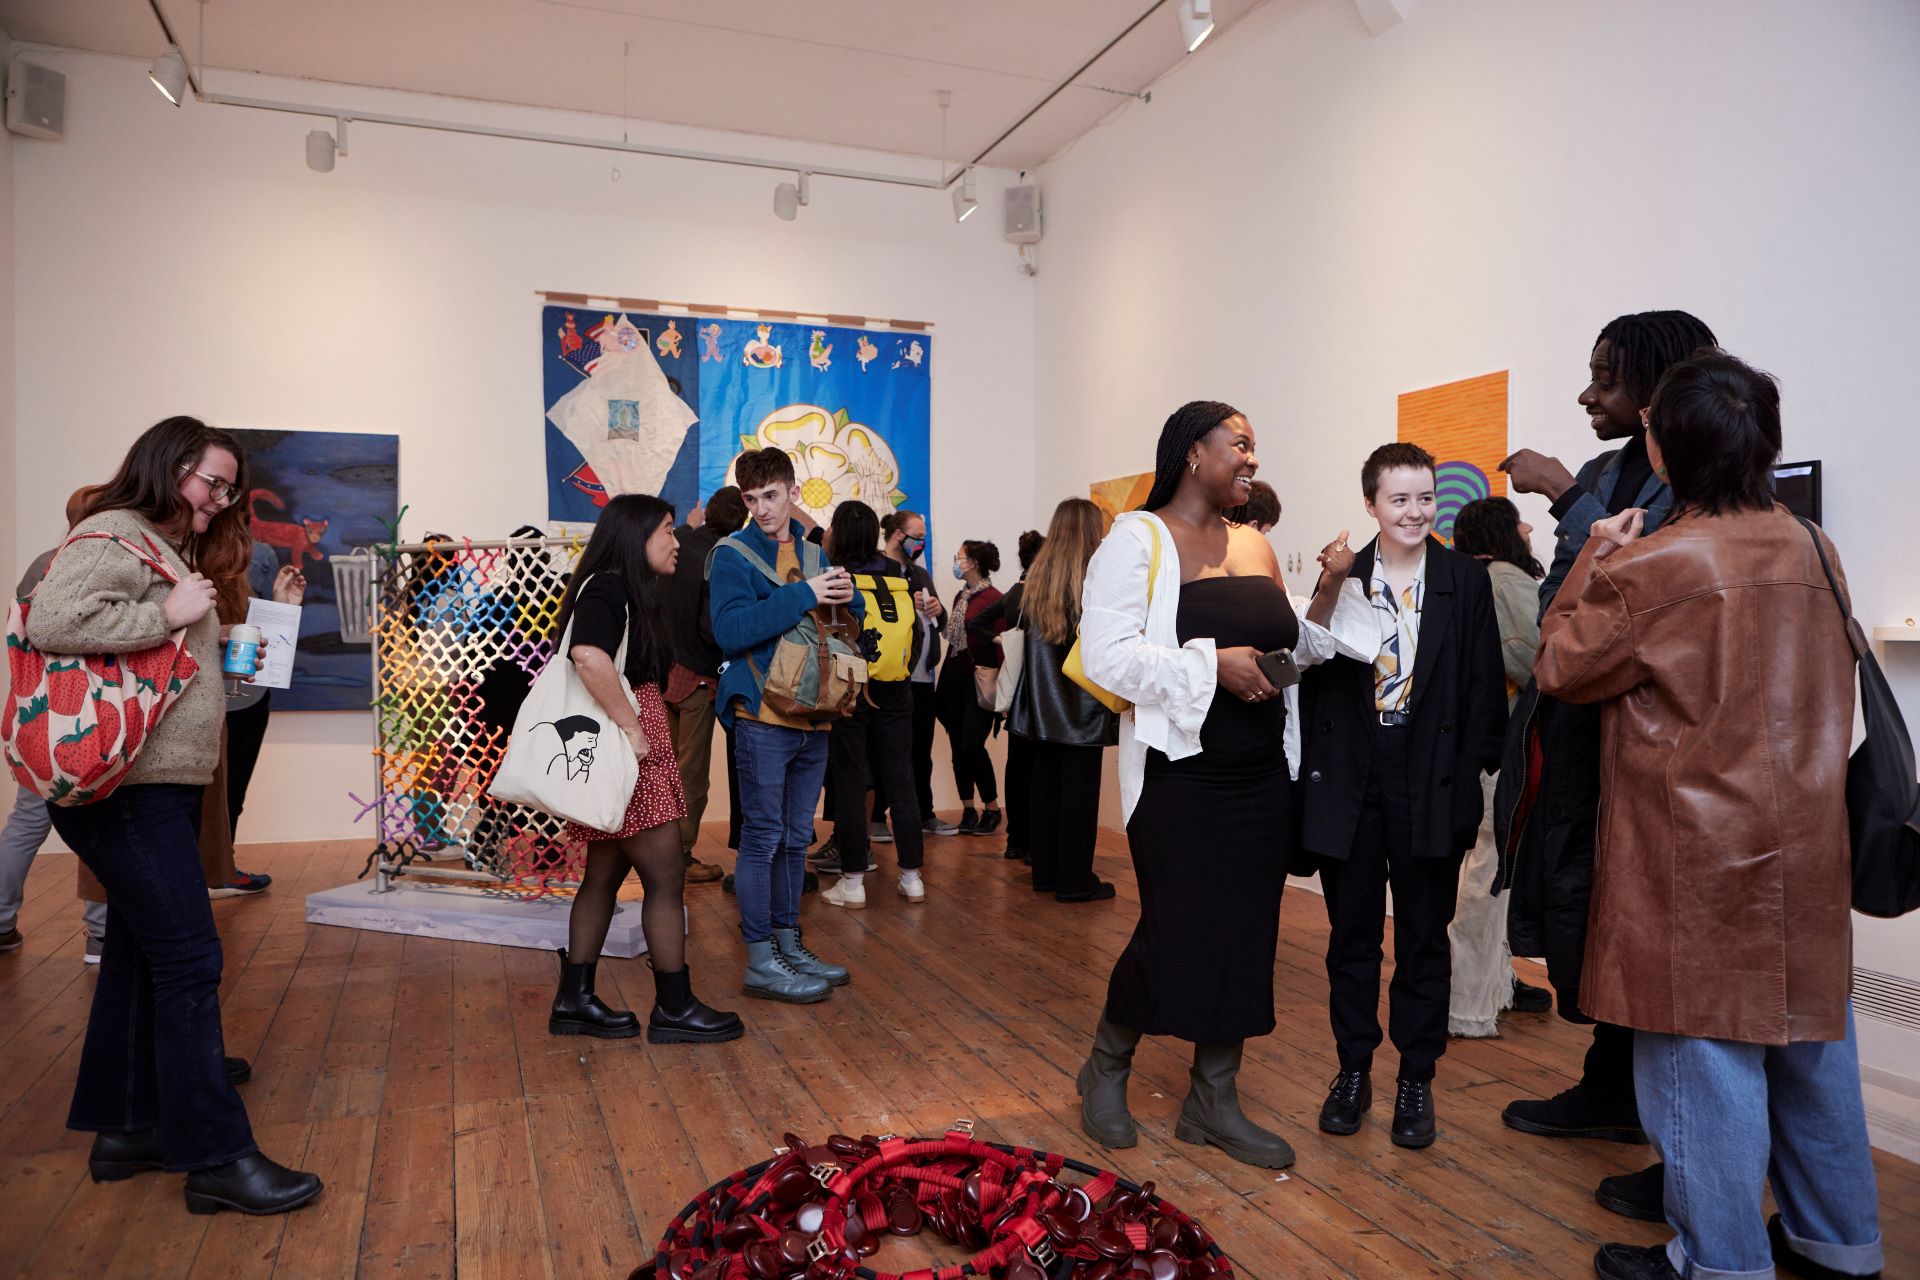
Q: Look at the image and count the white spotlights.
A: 5